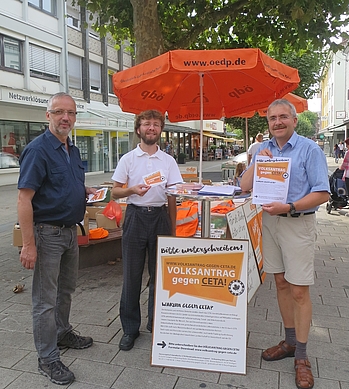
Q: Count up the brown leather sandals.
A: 2